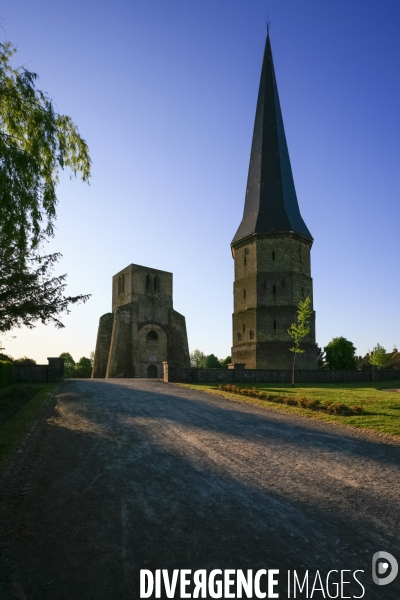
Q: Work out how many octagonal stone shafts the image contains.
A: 1